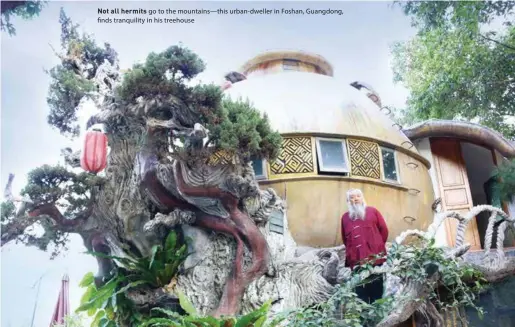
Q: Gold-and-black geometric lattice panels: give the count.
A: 3